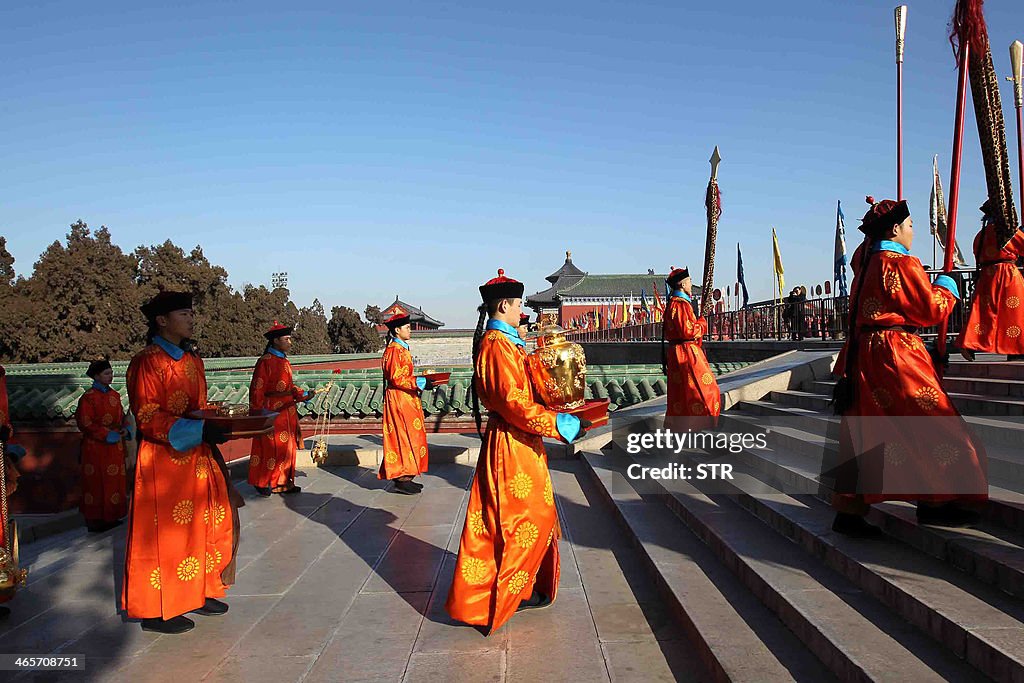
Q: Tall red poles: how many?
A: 3